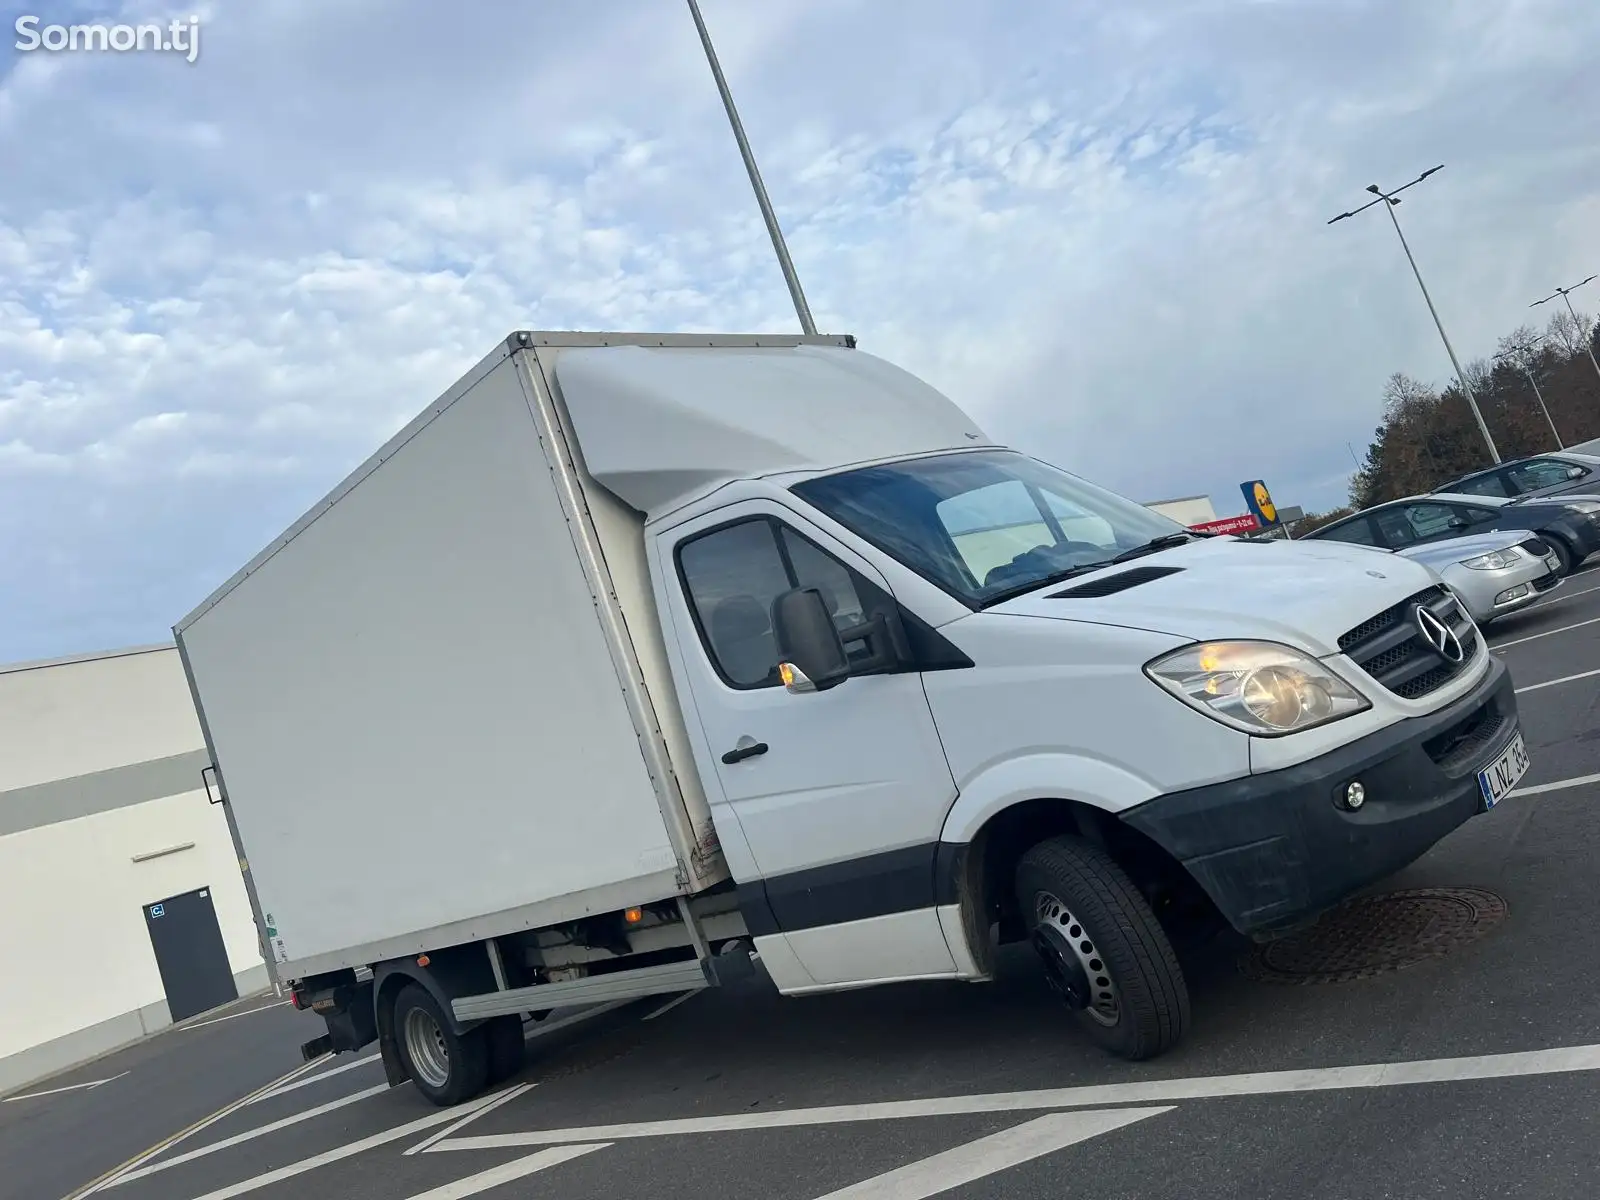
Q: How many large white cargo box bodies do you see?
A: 1